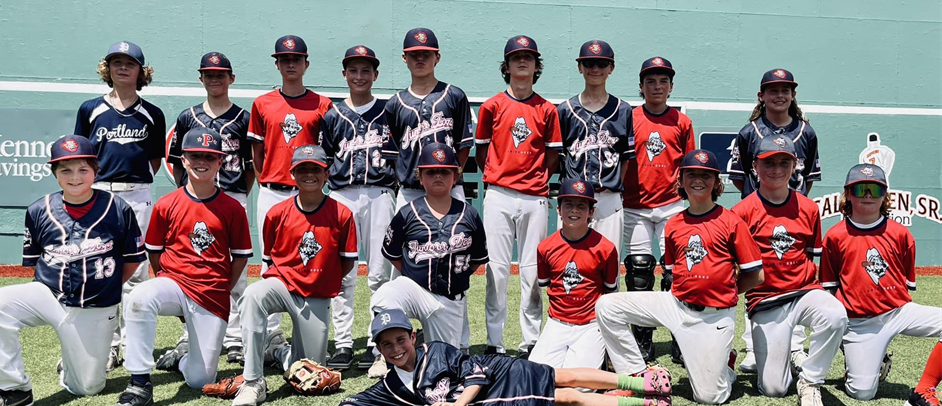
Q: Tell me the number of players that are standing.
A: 9